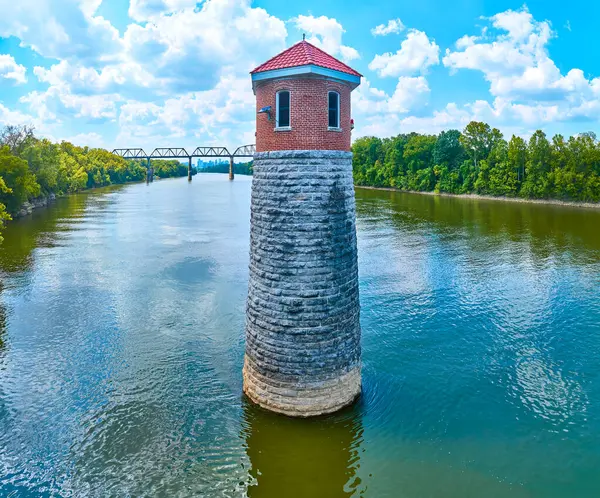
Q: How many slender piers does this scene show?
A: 3